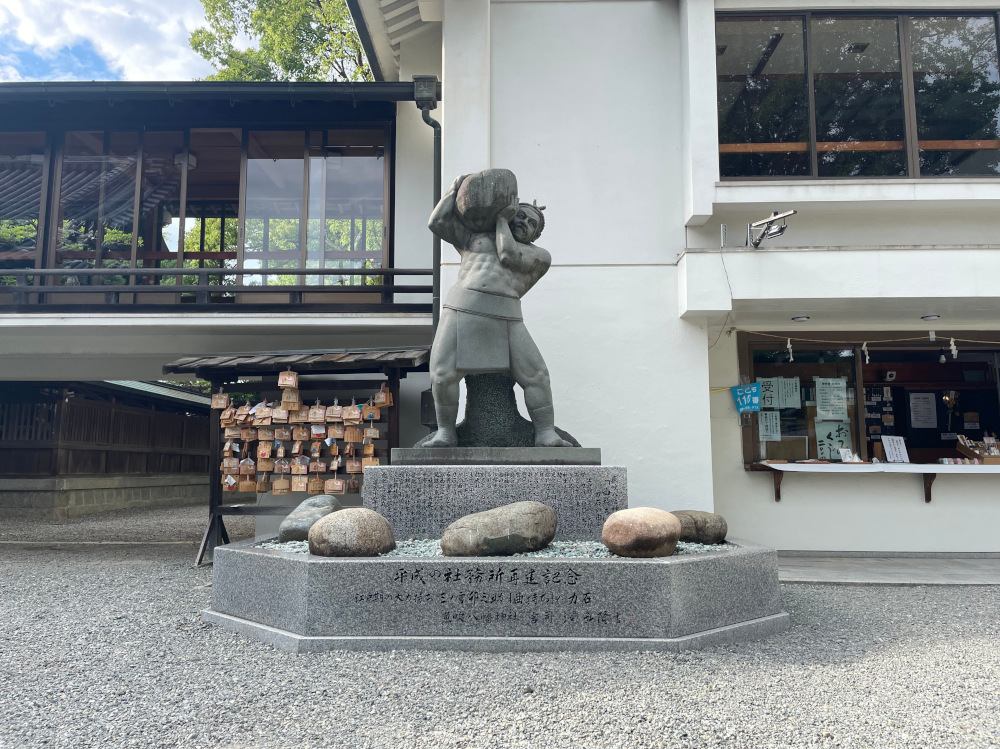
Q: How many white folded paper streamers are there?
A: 3